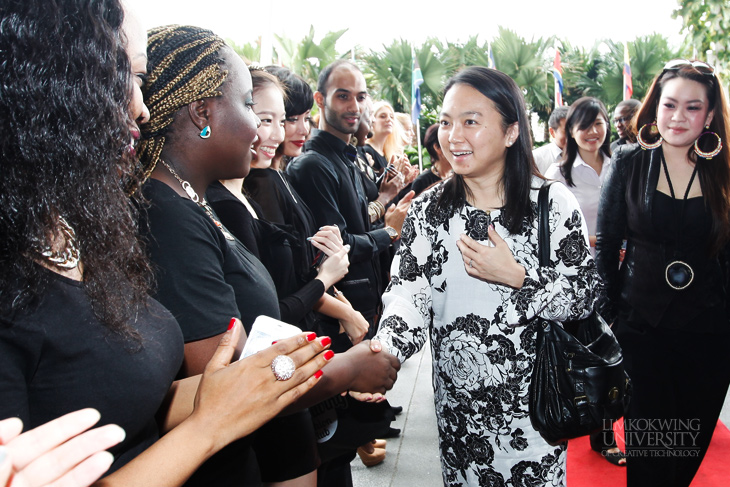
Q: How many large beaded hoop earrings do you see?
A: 2